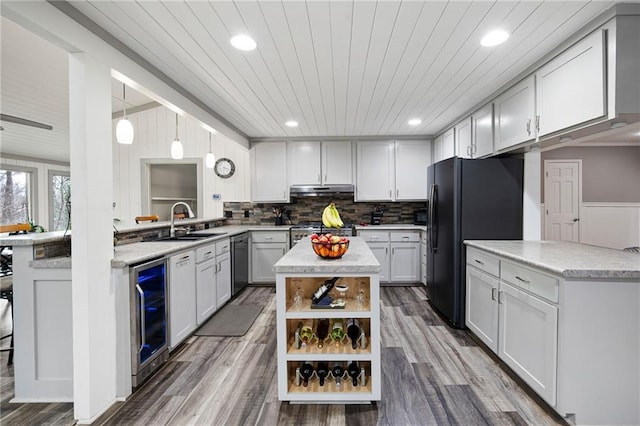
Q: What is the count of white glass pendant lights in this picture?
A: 3